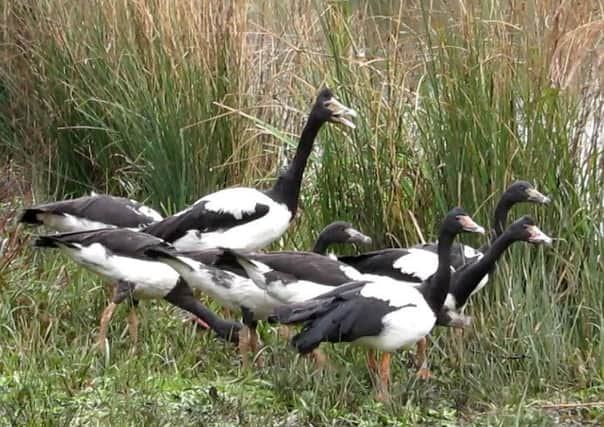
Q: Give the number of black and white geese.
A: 8